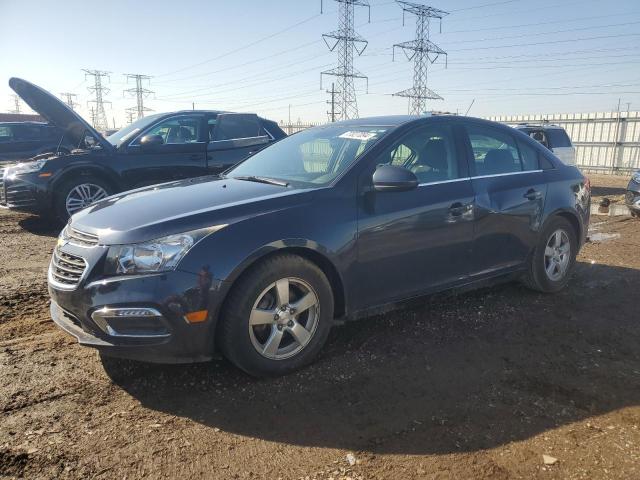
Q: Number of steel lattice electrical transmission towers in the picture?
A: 6